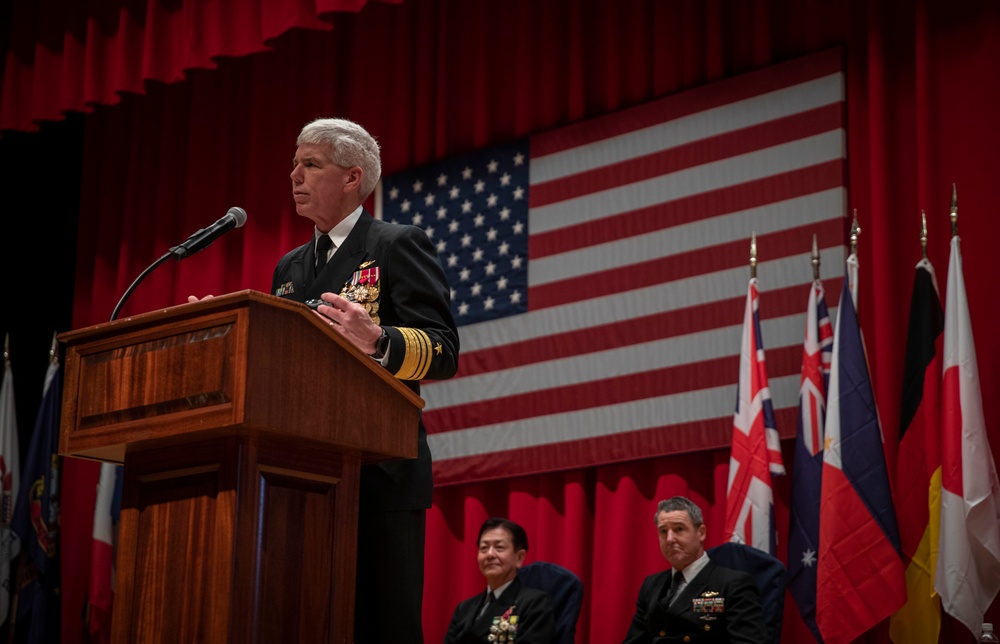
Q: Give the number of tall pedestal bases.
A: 1